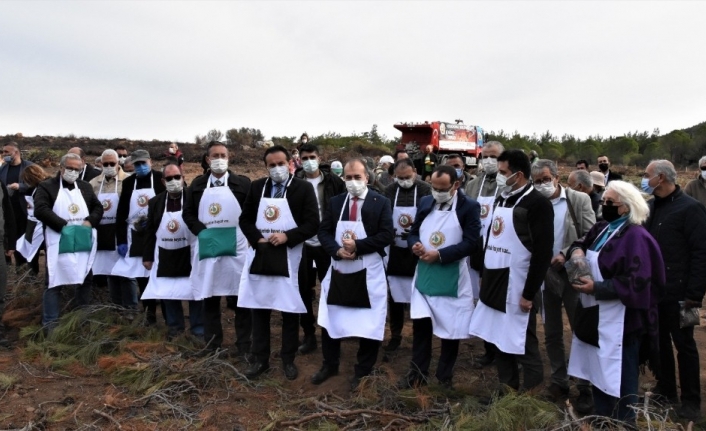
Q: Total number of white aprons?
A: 13